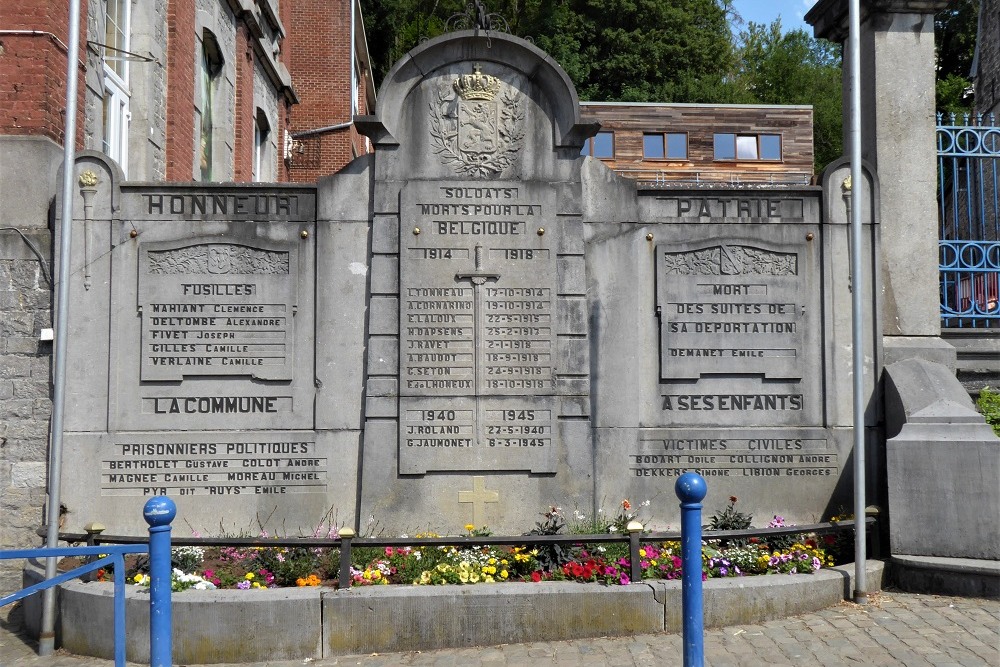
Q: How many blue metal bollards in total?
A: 2